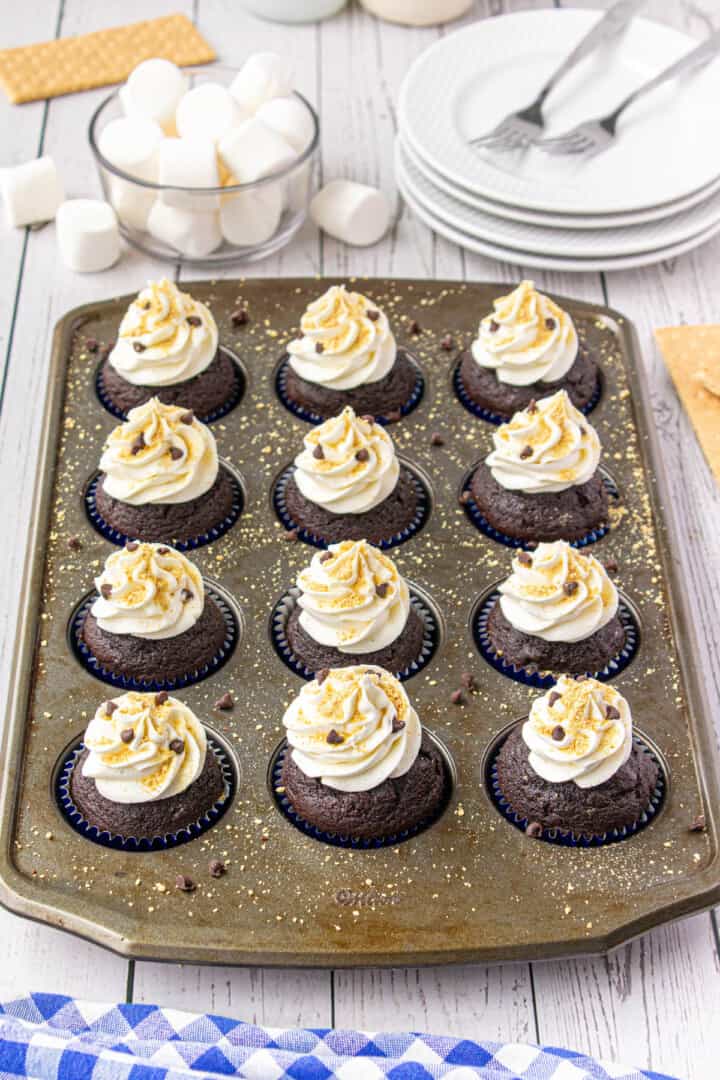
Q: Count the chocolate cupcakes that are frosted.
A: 12